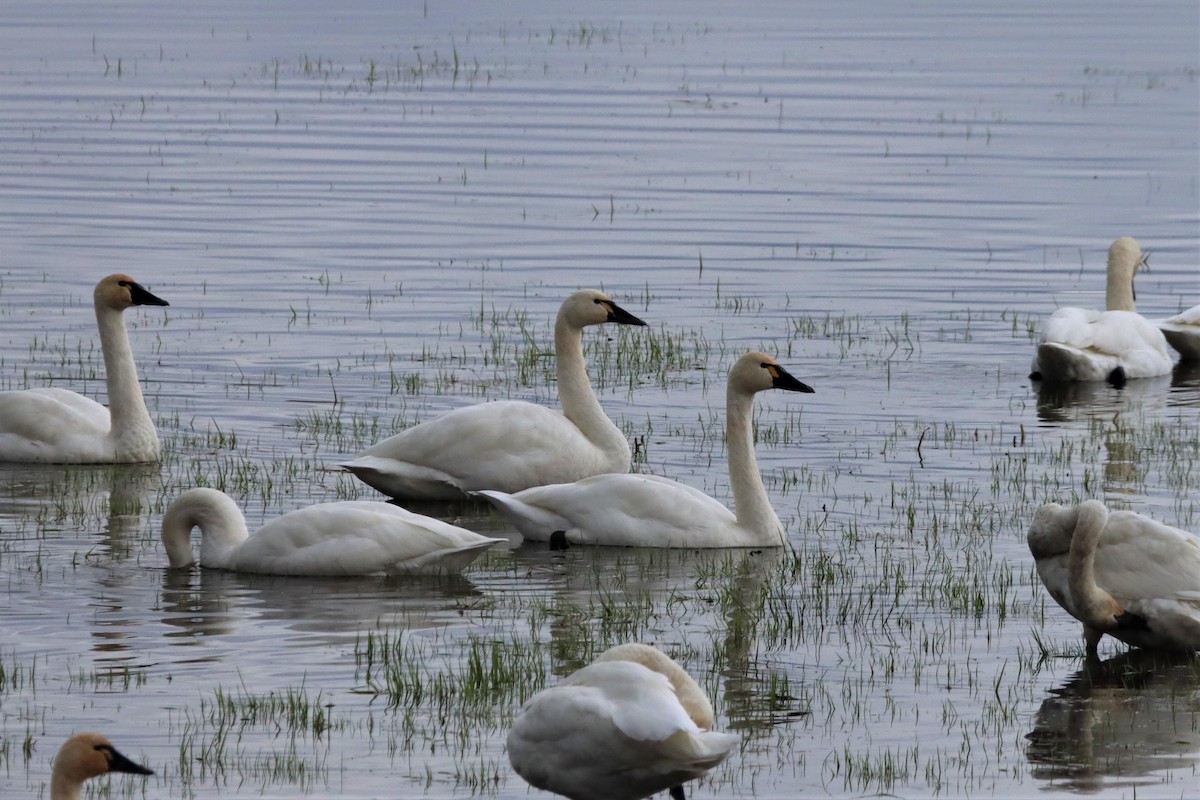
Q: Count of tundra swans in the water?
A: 9